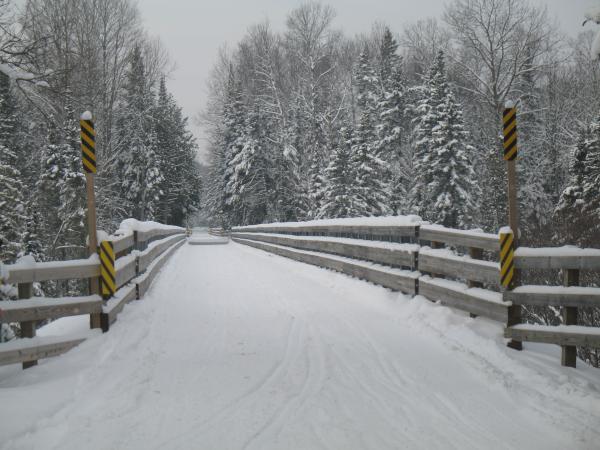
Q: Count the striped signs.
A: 4